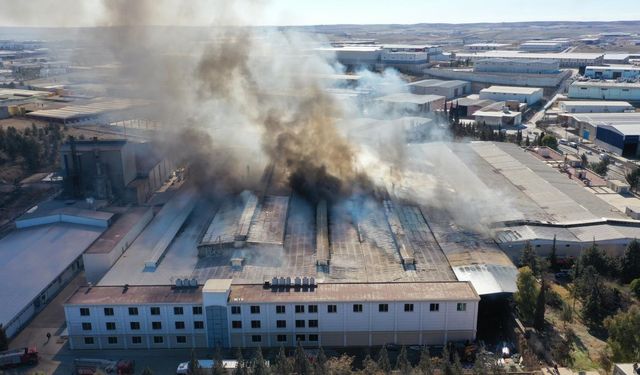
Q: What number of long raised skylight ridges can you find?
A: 4